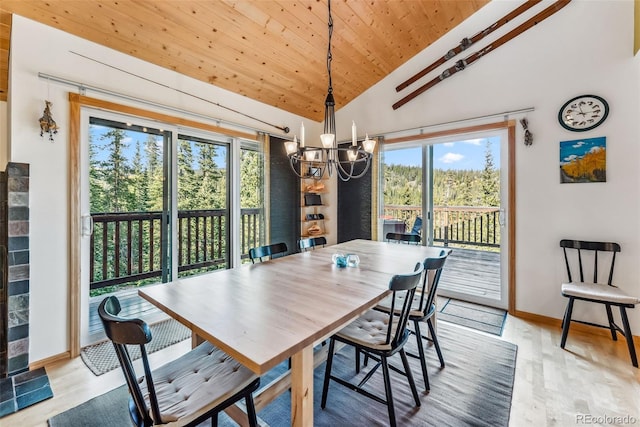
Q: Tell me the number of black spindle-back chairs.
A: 7